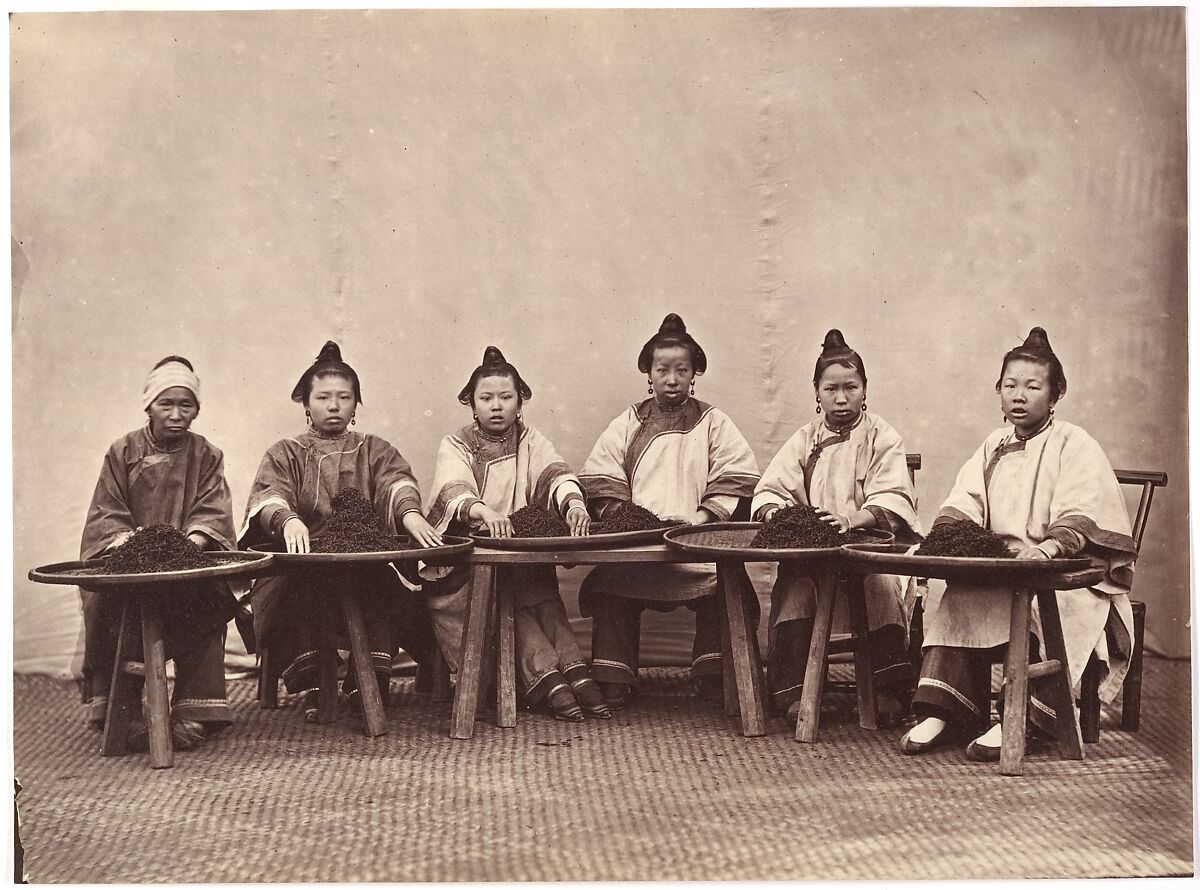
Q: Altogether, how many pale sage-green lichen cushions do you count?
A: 0